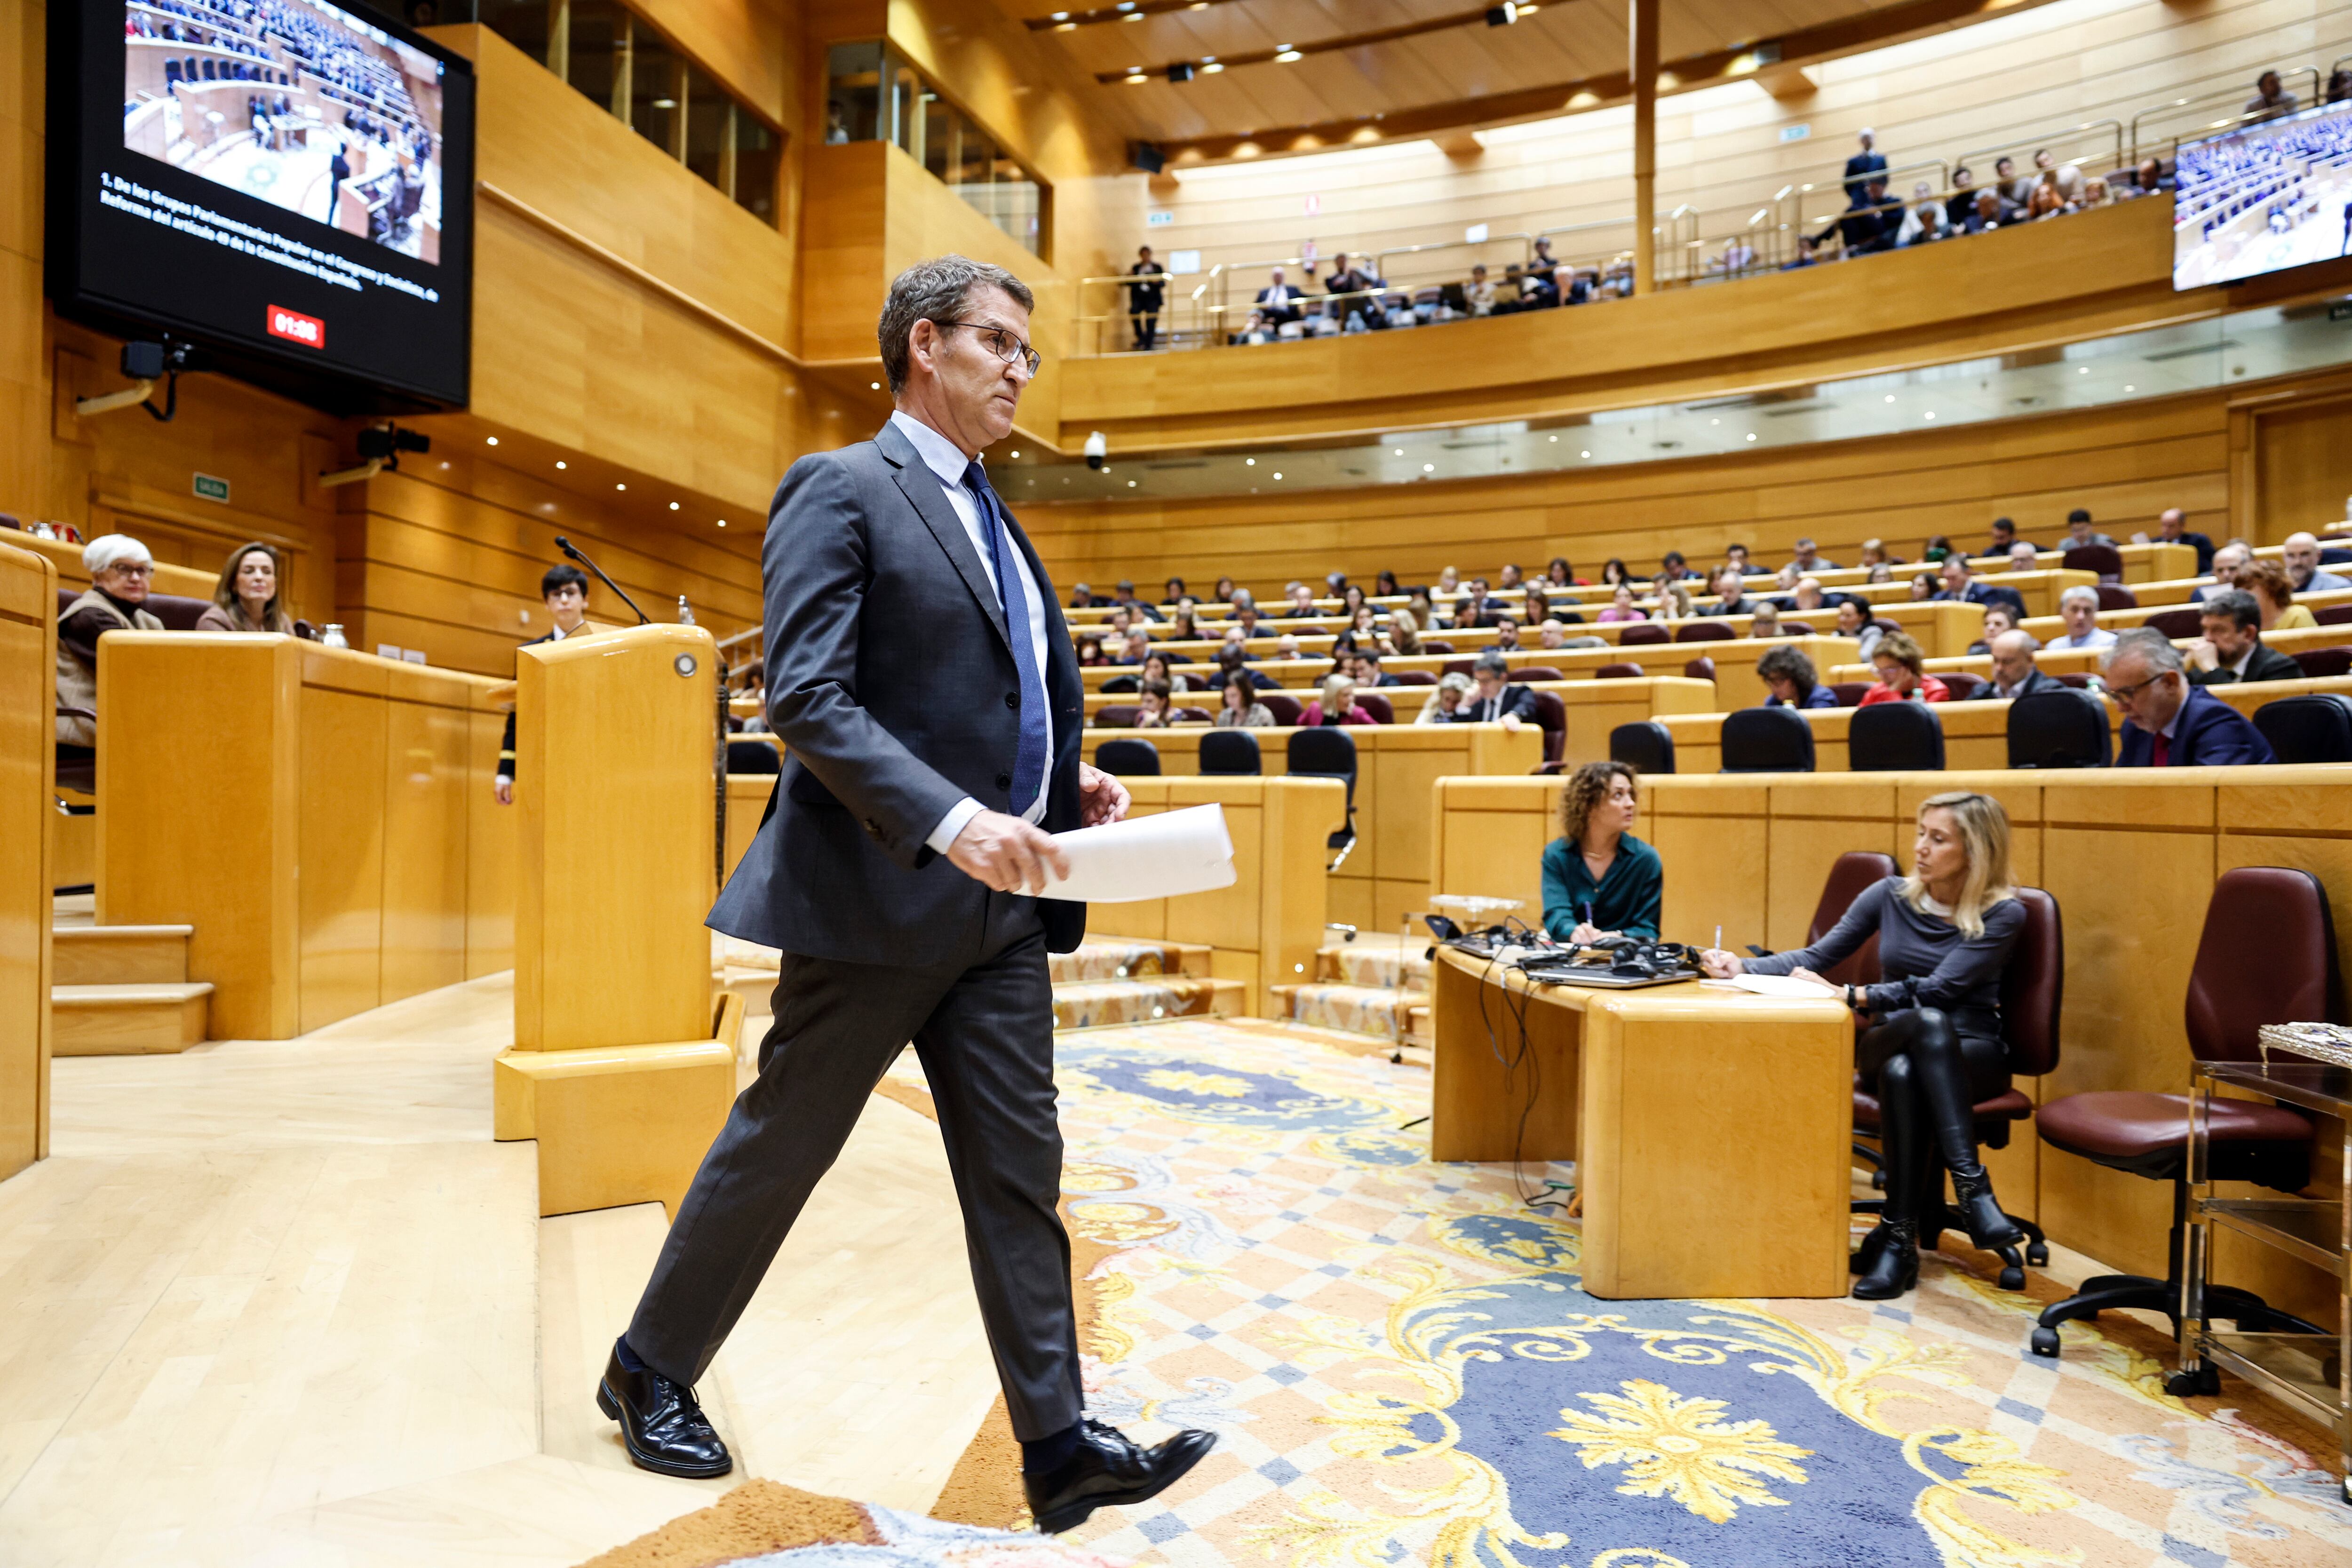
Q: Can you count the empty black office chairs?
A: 9